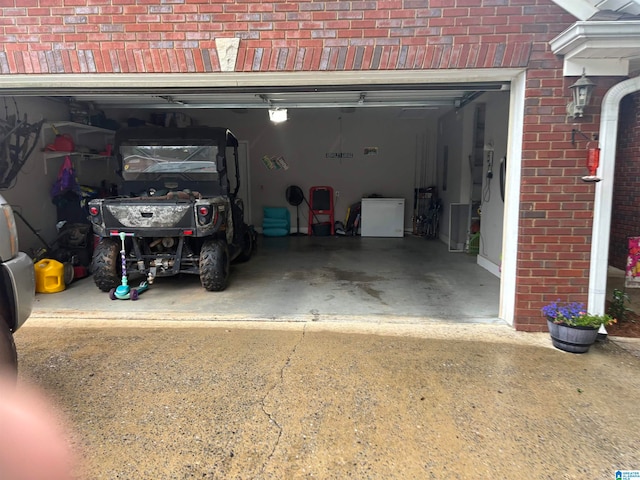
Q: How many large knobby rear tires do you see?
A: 2